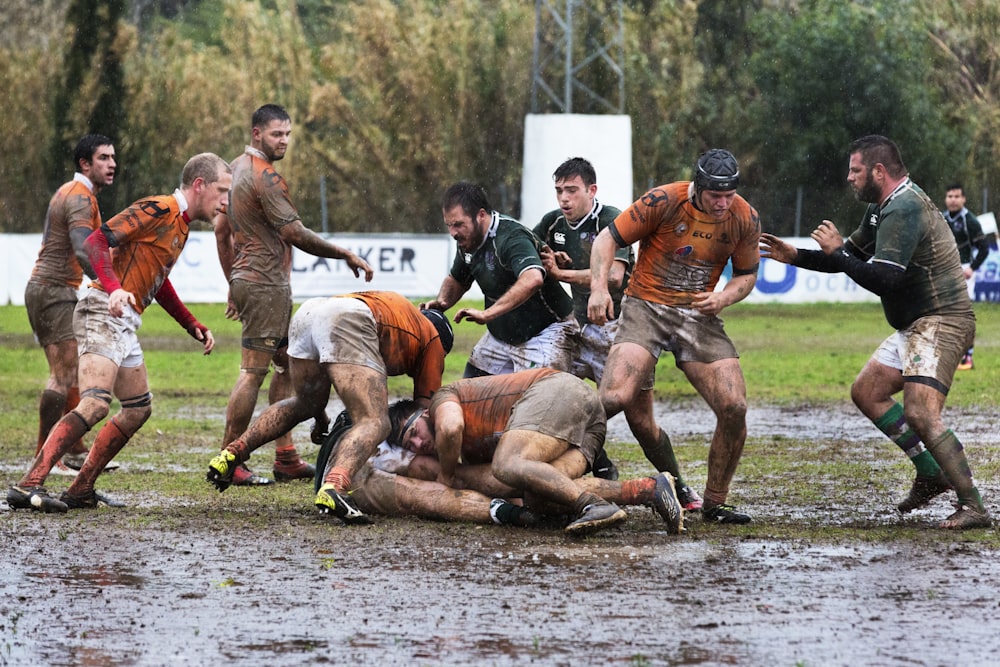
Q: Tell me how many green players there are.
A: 4